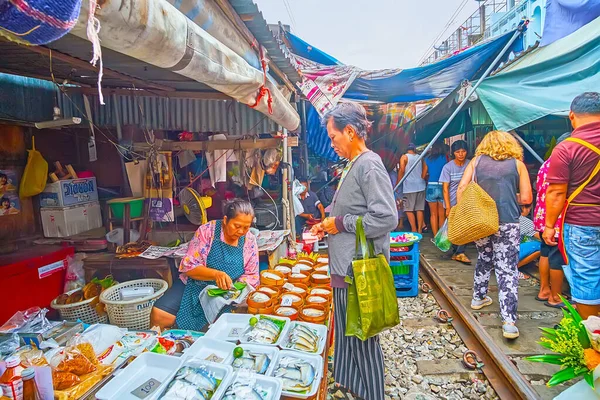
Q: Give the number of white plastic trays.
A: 9